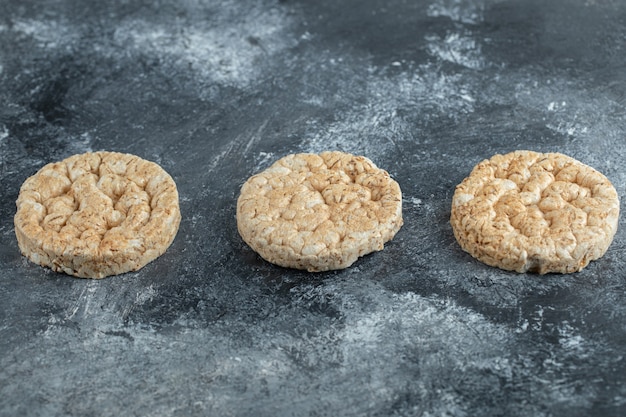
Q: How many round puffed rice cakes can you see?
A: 3